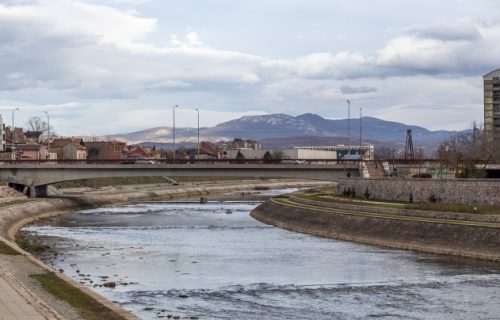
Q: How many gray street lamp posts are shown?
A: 6